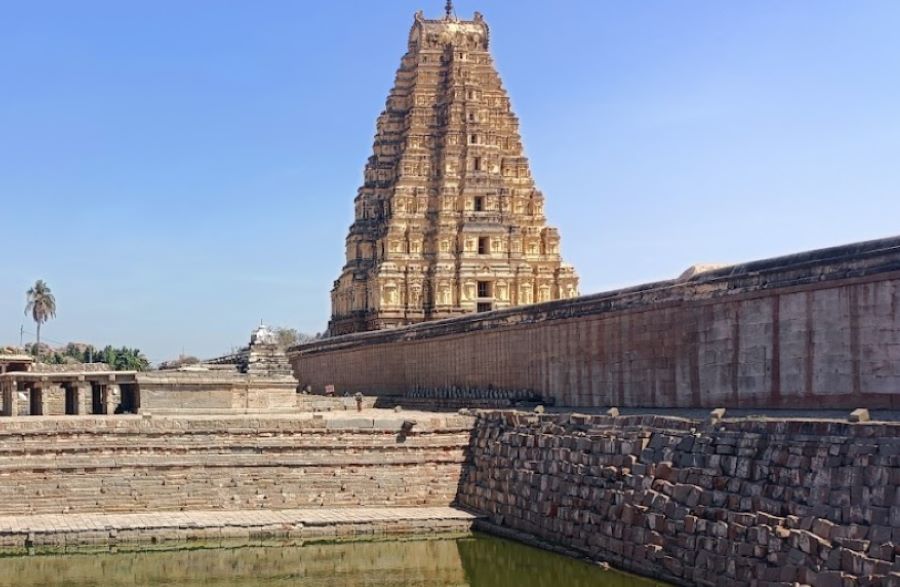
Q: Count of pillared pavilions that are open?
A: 1